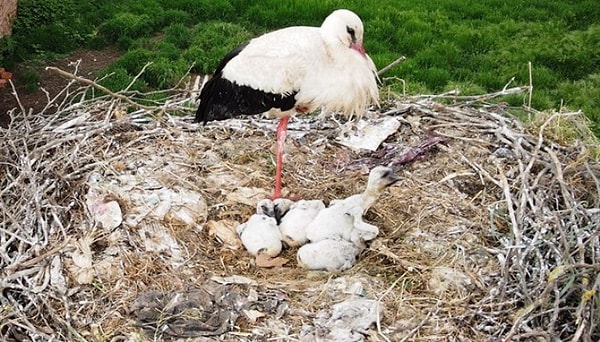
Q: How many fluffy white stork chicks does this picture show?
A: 4